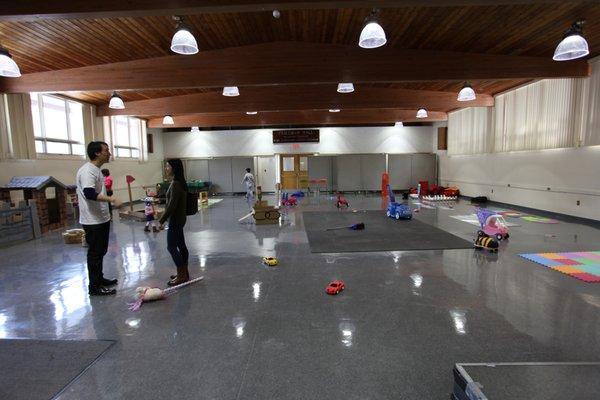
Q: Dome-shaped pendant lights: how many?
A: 14